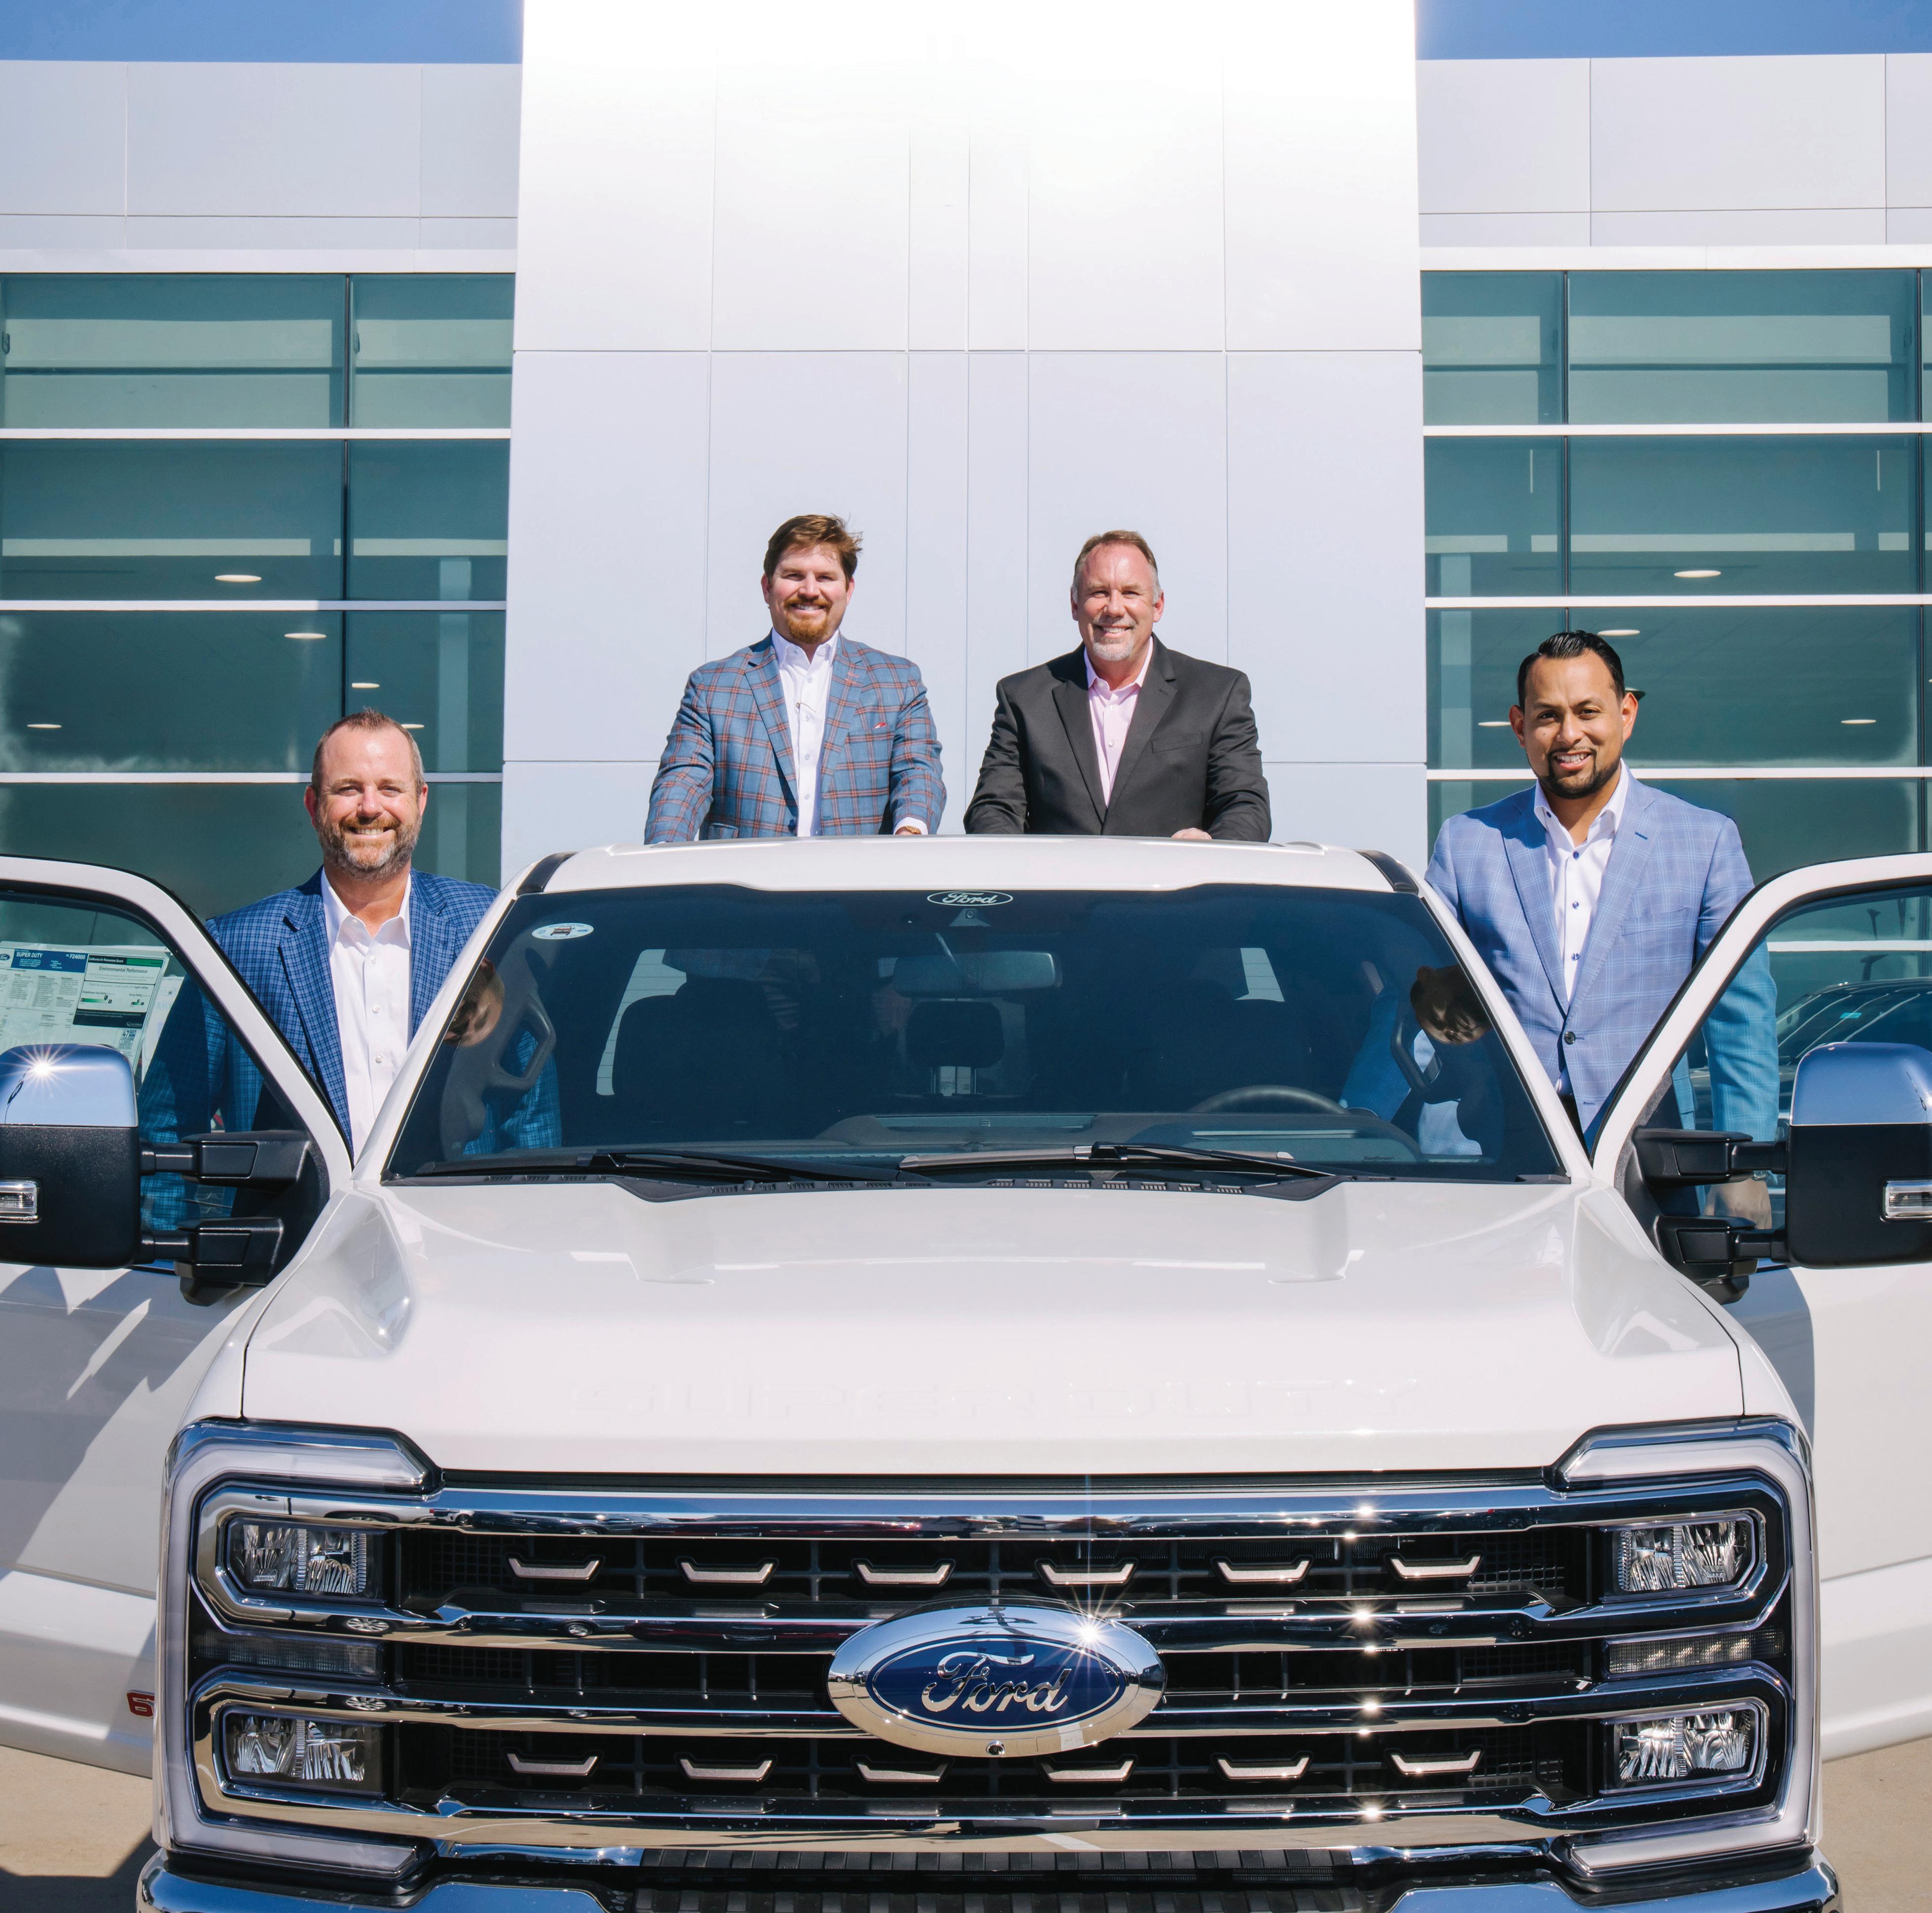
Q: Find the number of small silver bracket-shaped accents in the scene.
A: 12